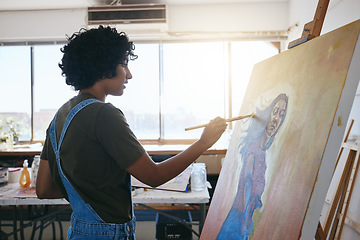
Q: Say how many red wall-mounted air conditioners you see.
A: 0